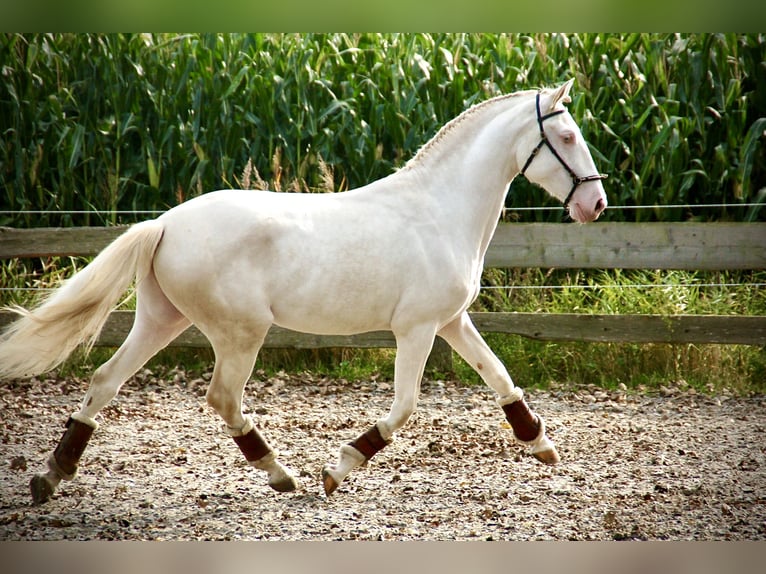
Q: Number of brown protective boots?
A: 4